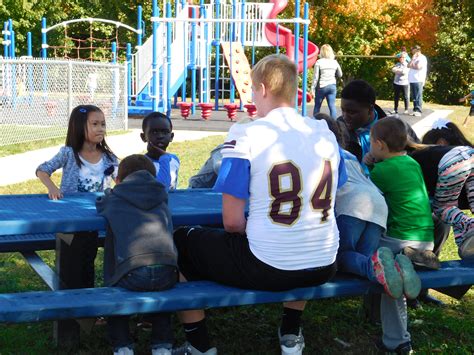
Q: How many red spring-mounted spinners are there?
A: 4